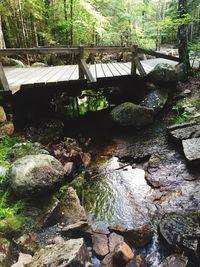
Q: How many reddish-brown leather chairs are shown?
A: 0